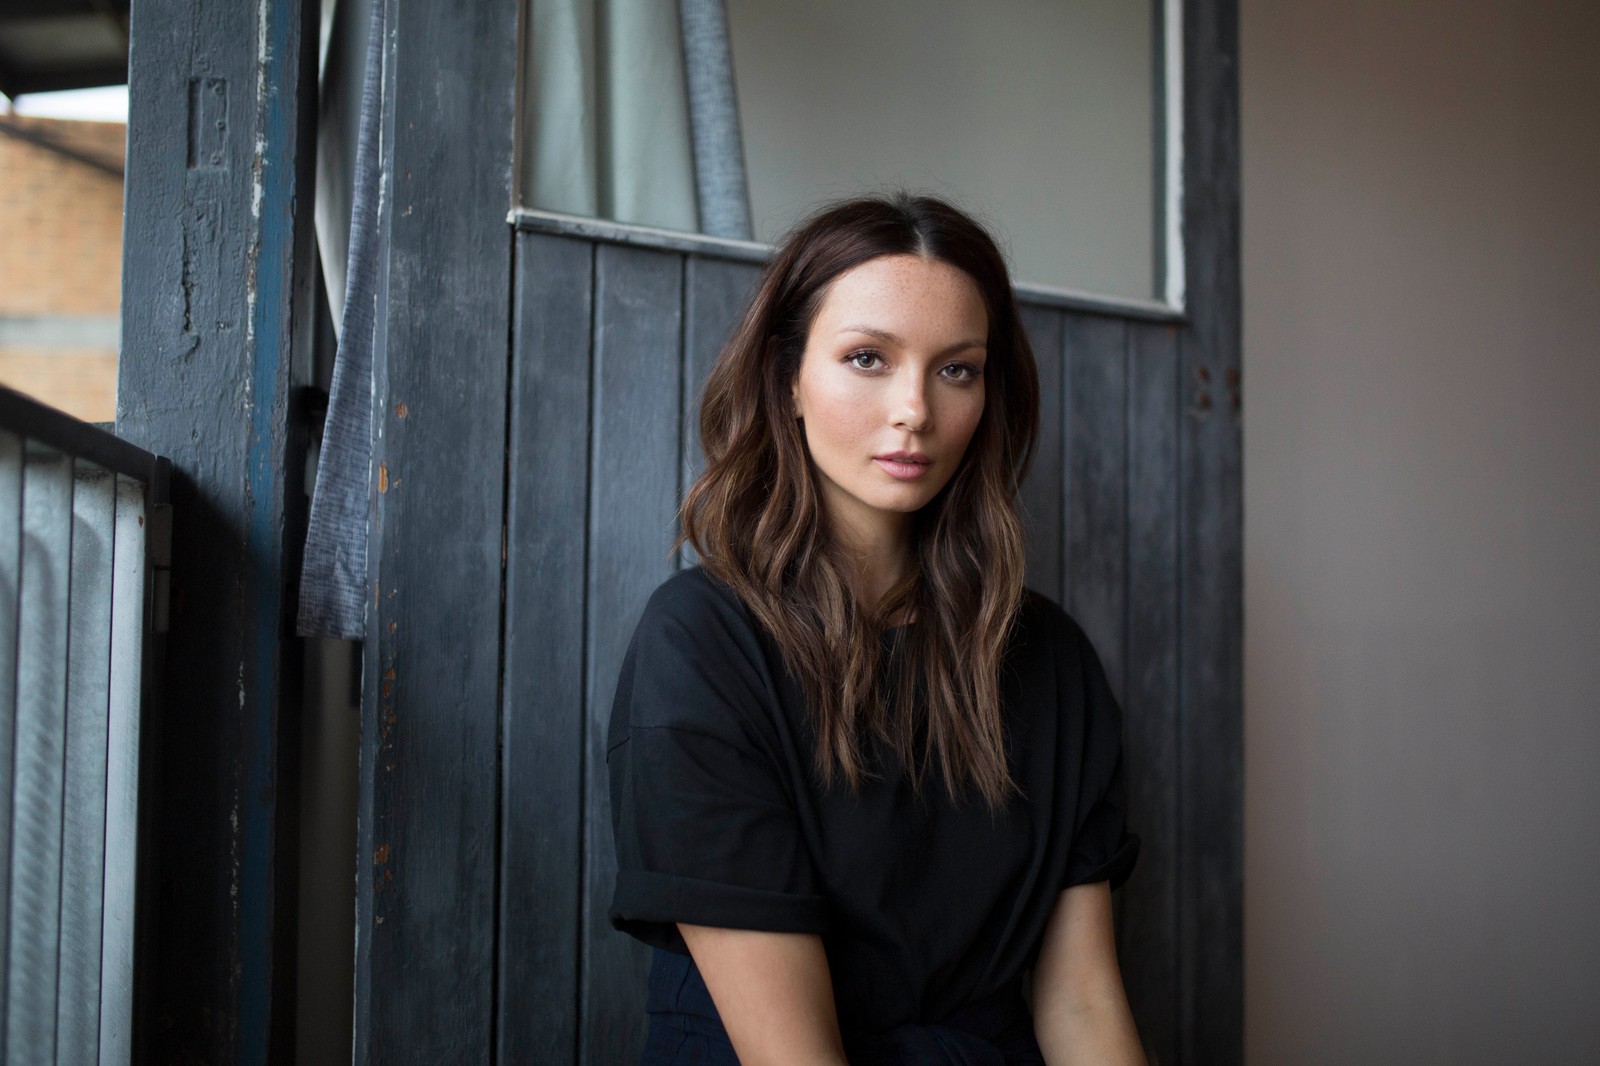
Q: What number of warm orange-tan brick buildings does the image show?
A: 1